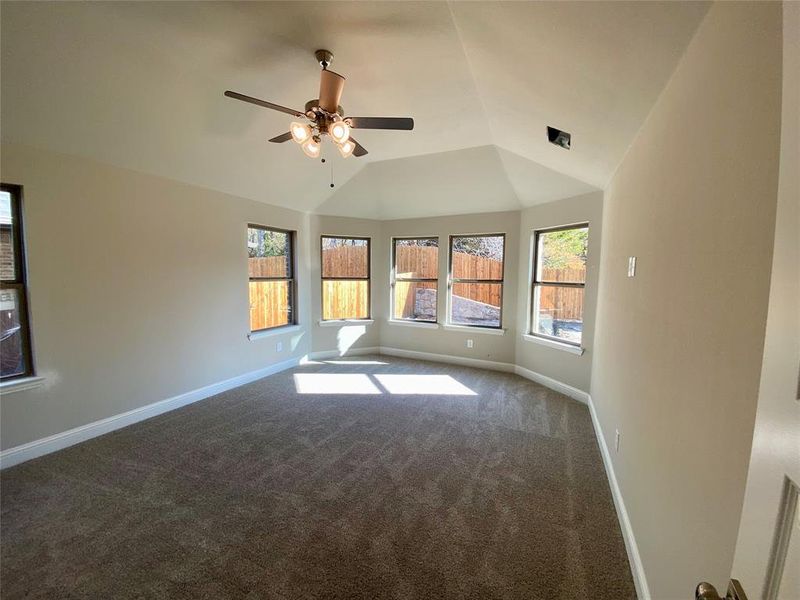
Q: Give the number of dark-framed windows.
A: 6